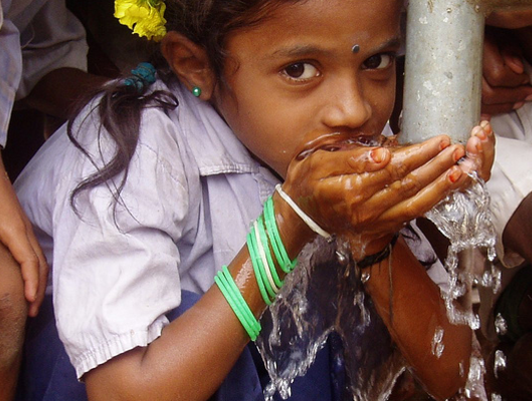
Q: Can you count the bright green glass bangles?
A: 8